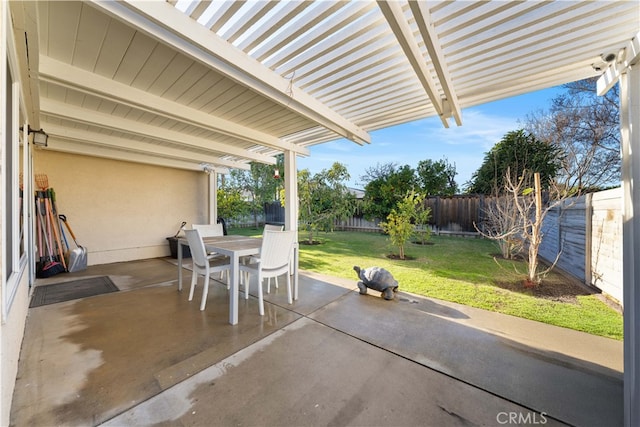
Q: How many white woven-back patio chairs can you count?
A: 4